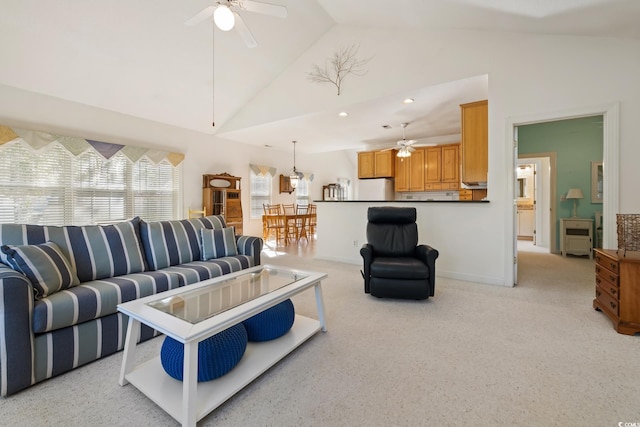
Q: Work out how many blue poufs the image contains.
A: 2